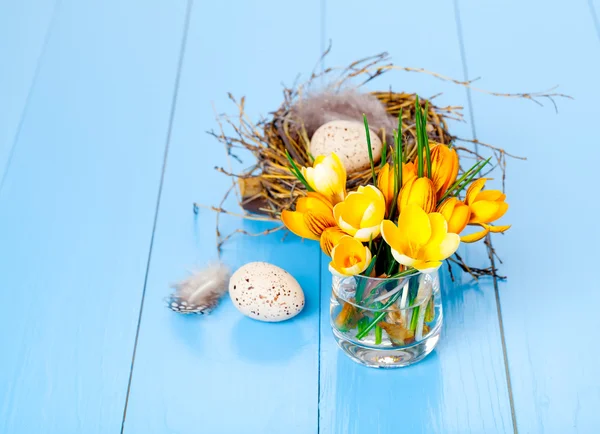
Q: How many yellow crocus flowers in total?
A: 11